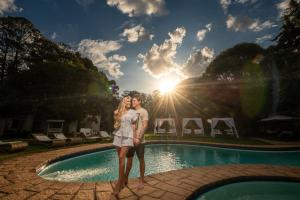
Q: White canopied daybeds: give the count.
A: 3